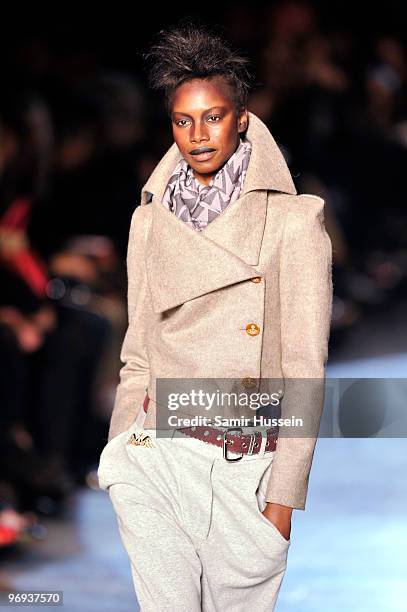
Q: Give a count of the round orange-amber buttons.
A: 3